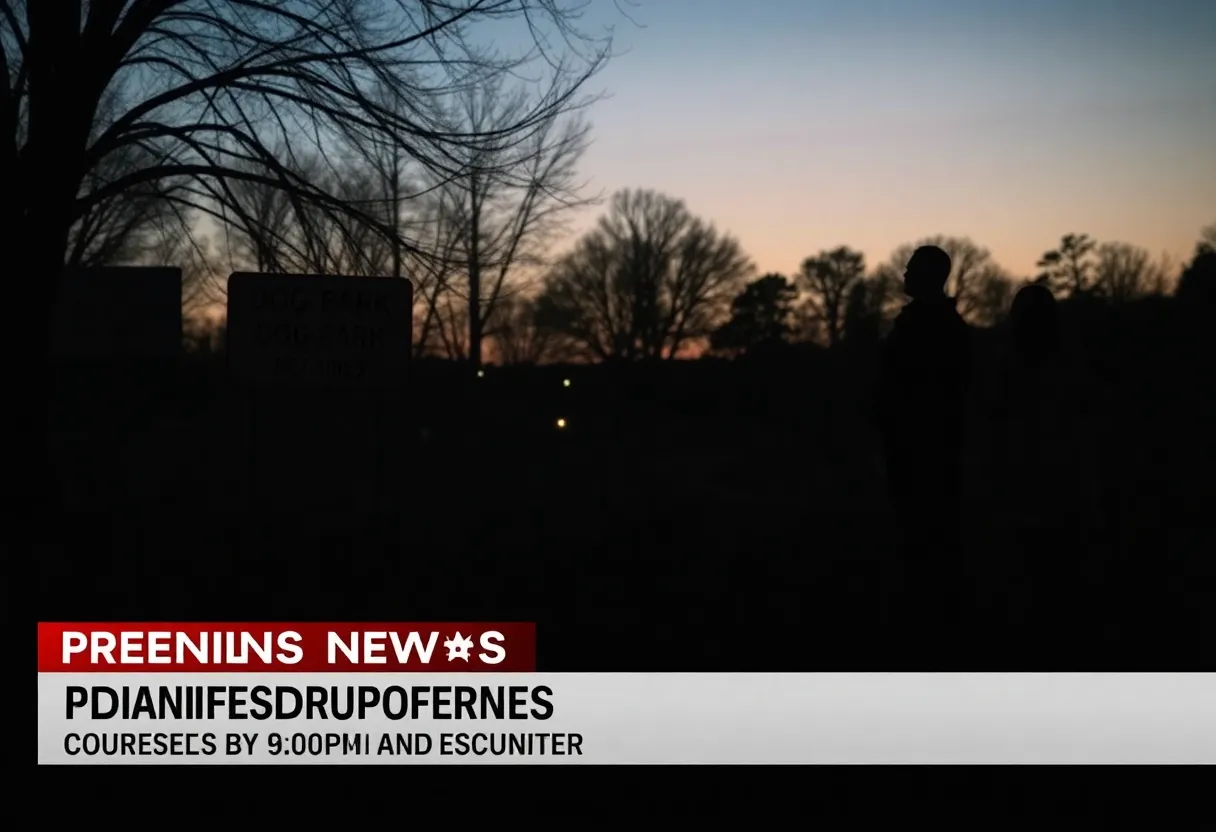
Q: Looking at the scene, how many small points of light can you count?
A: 3